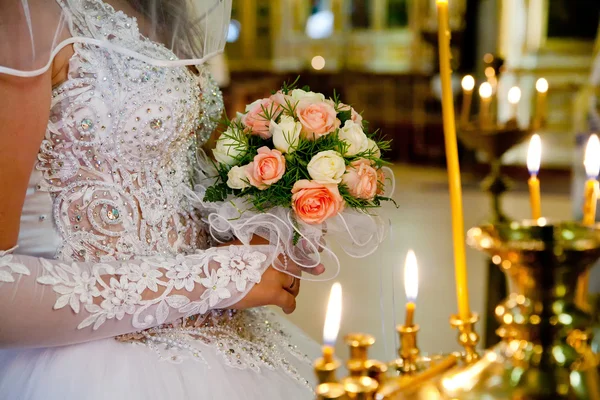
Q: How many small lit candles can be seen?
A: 8